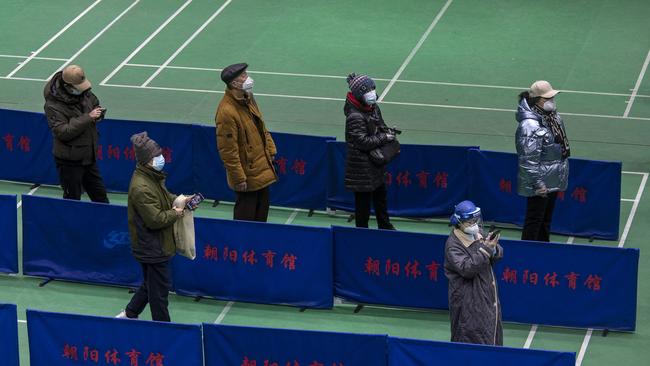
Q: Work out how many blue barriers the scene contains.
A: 14